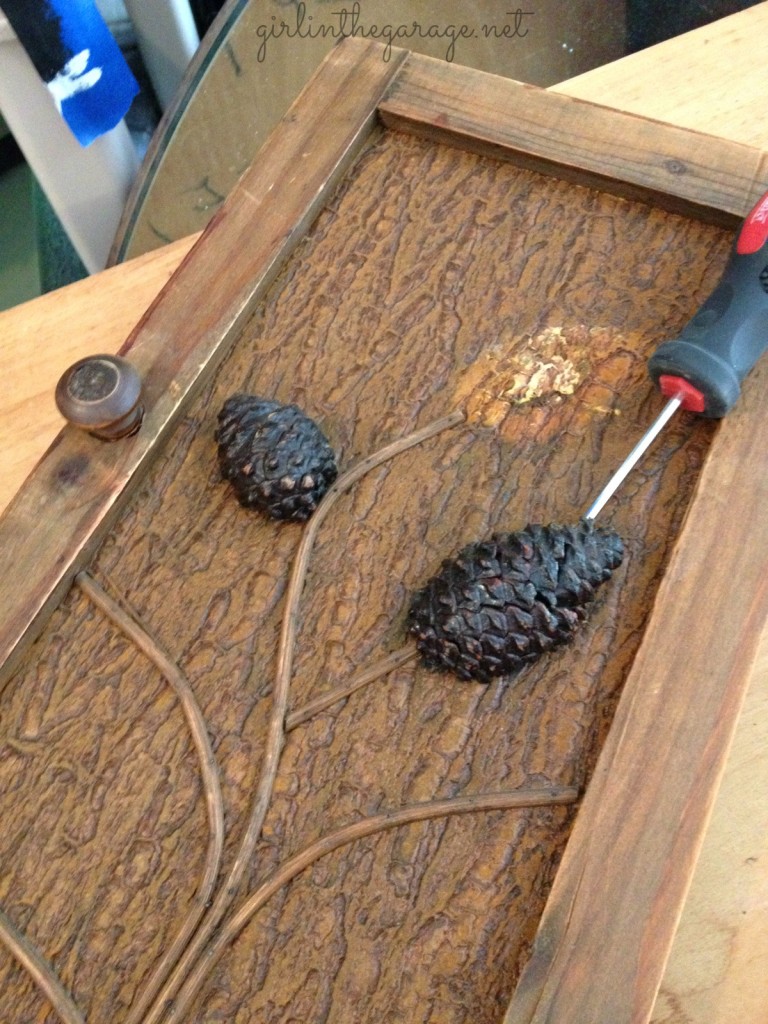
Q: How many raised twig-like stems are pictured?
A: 5